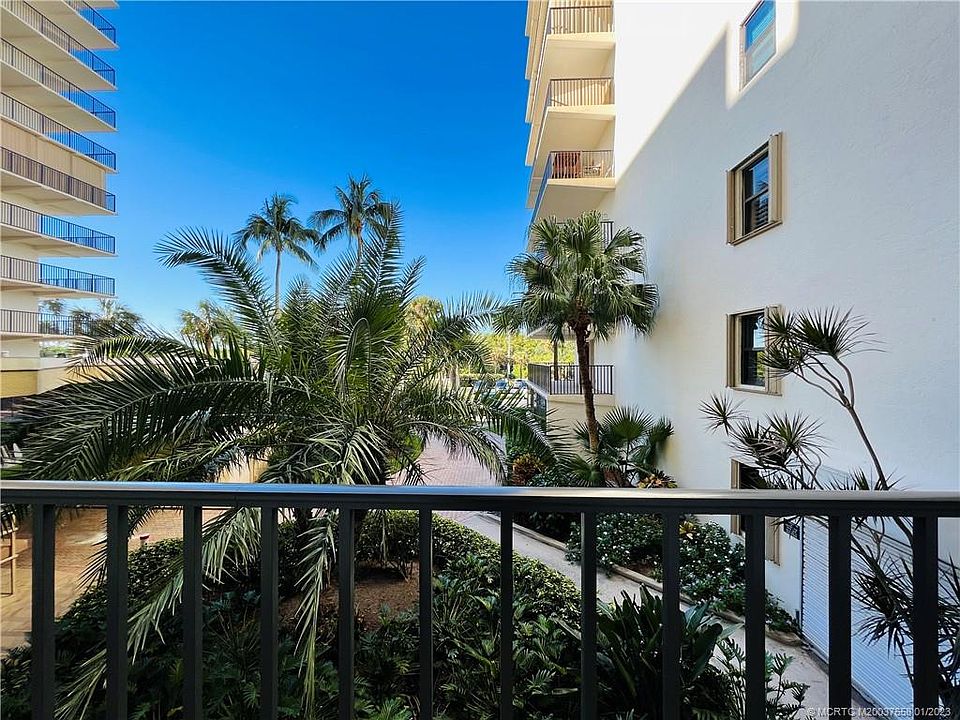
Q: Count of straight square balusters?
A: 12